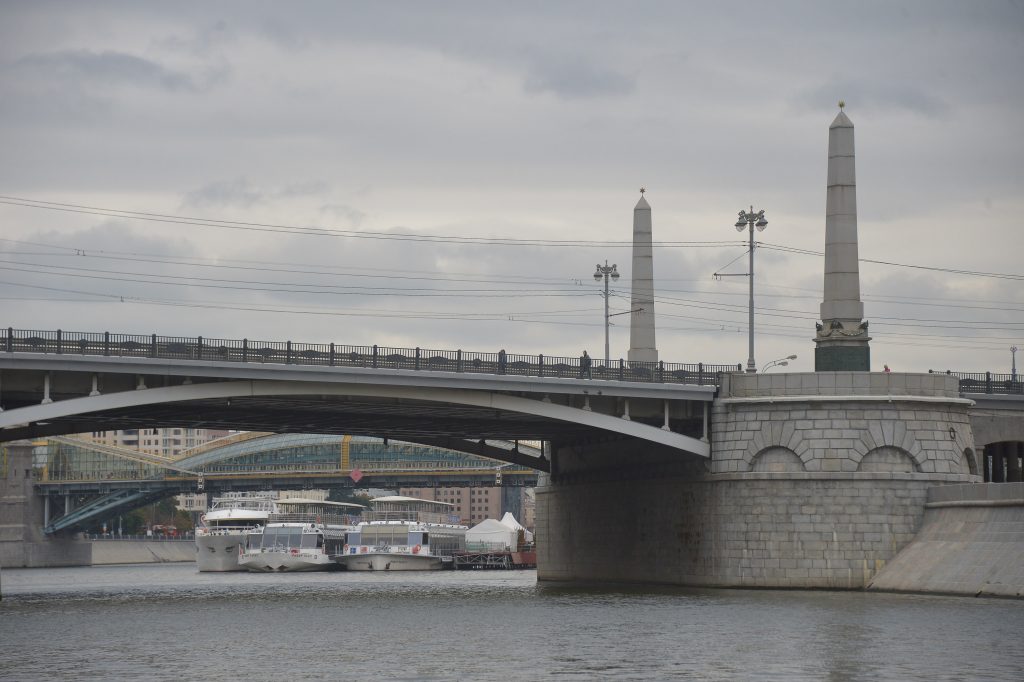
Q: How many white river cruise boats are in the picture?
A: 3